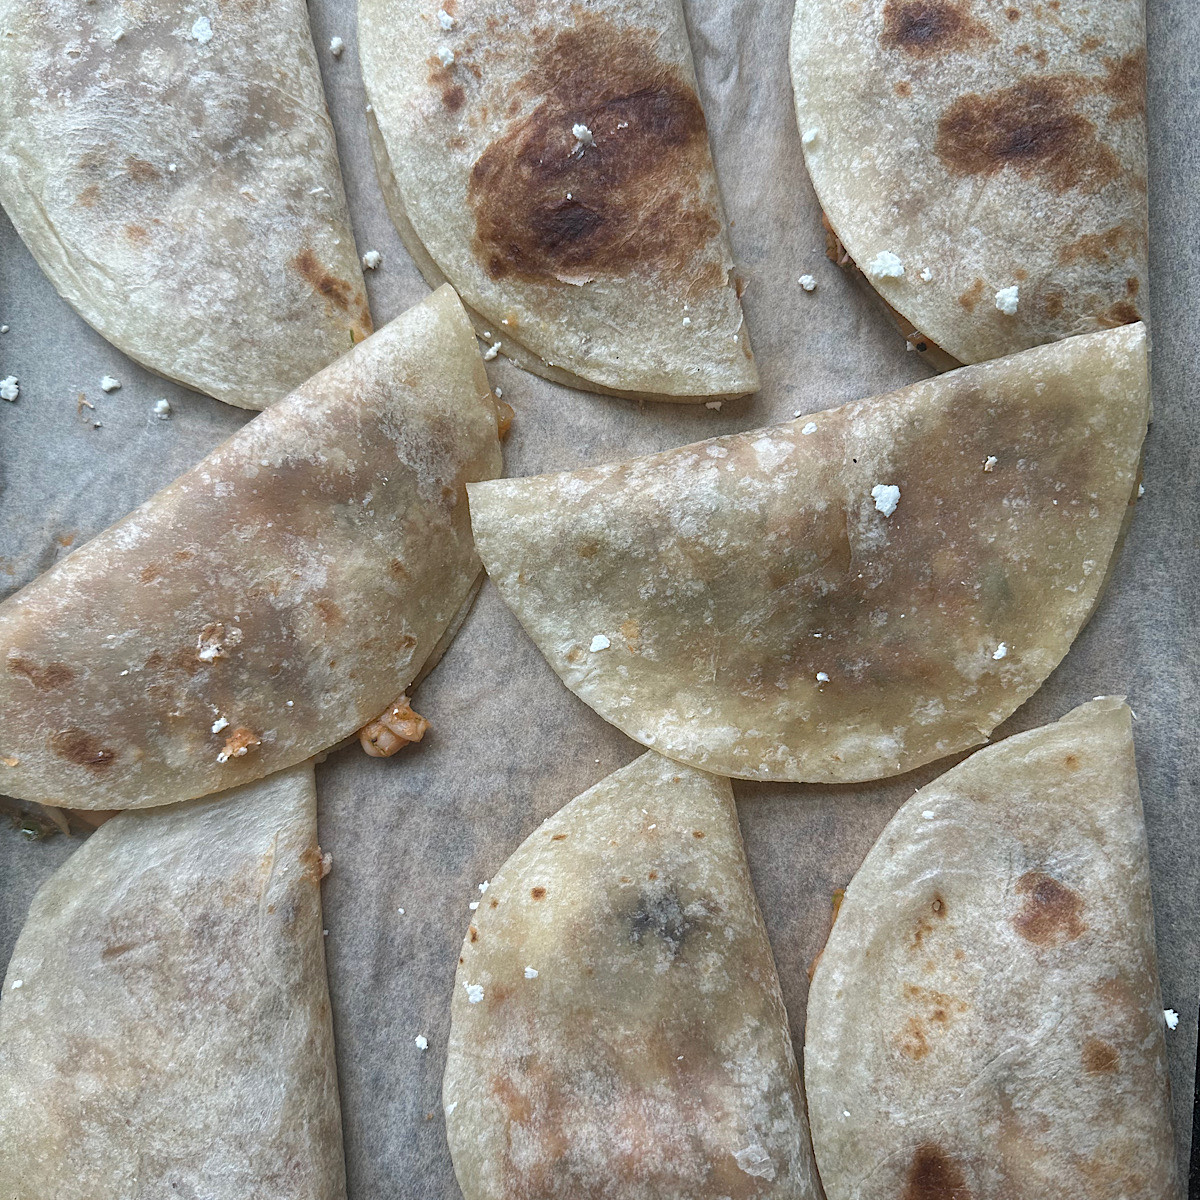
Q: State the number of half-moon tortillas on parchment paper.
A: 8